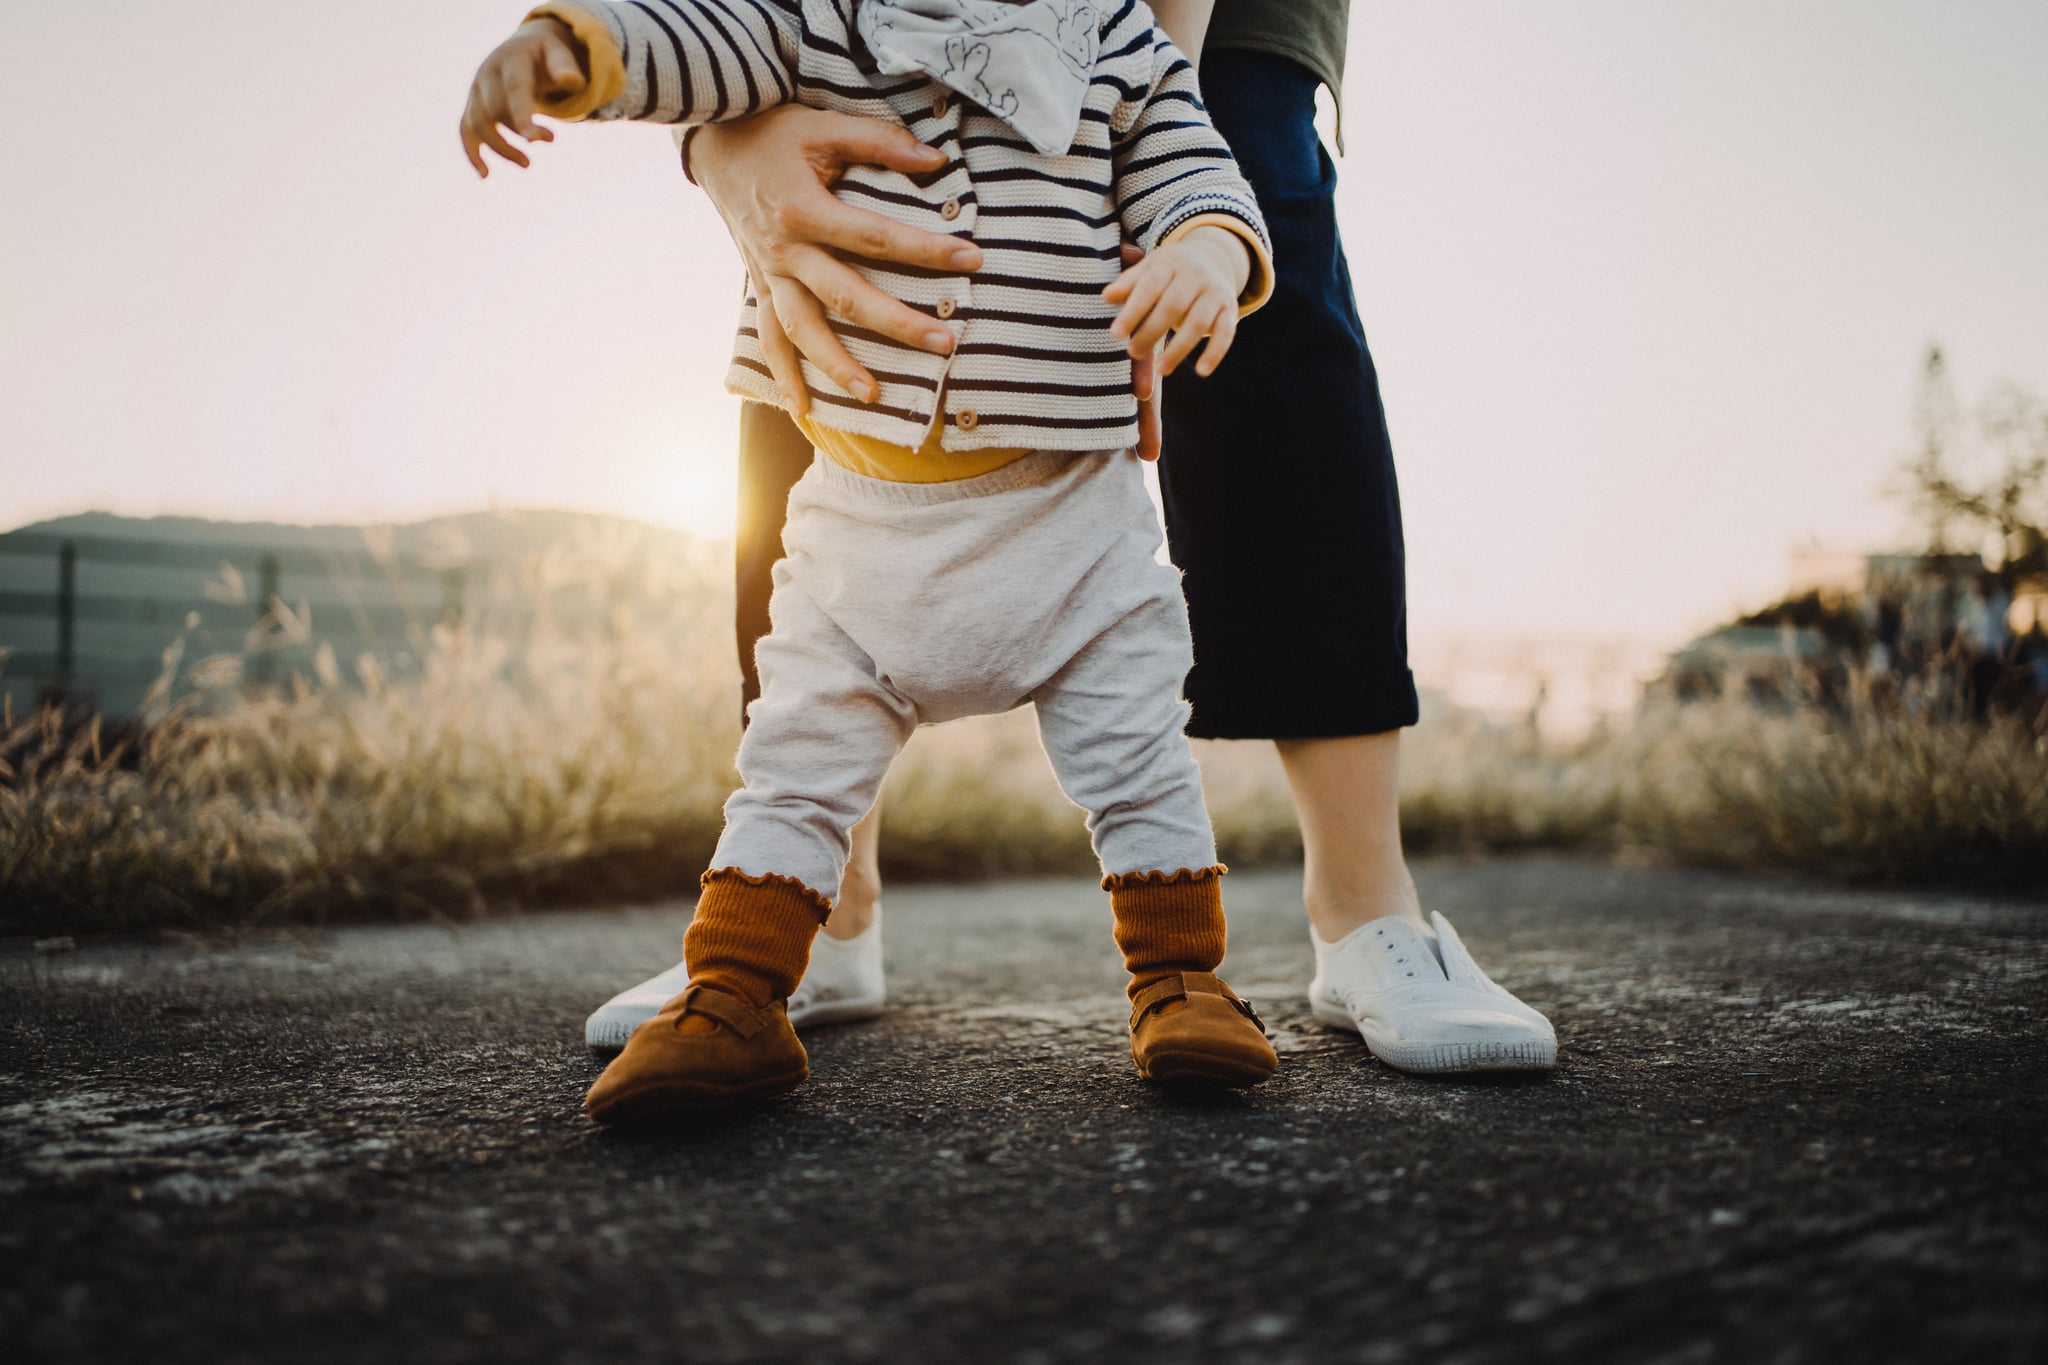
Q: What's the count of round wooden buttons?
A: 4